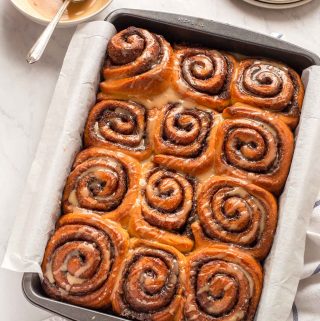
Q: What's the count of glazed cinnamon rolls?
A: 12